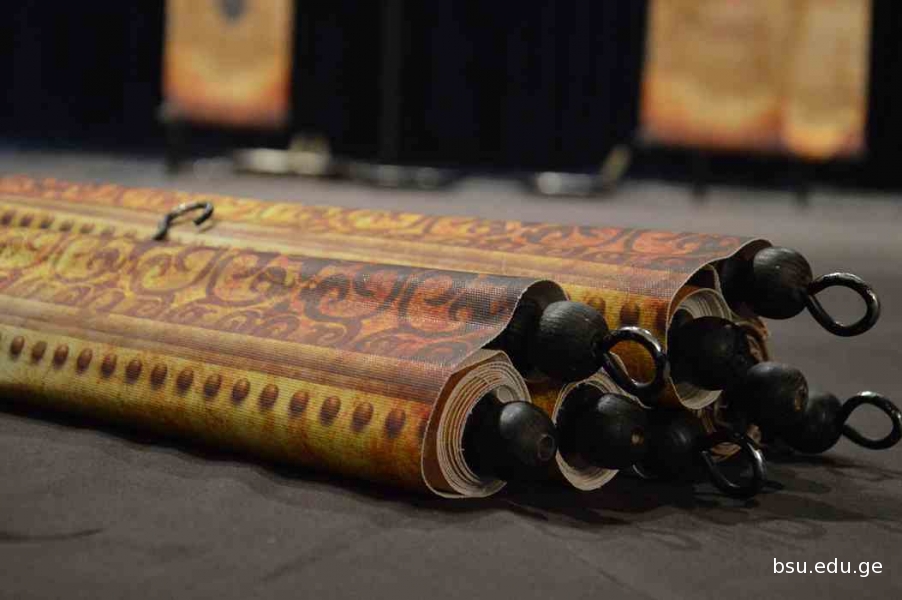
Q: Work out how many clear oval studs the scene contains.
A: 15